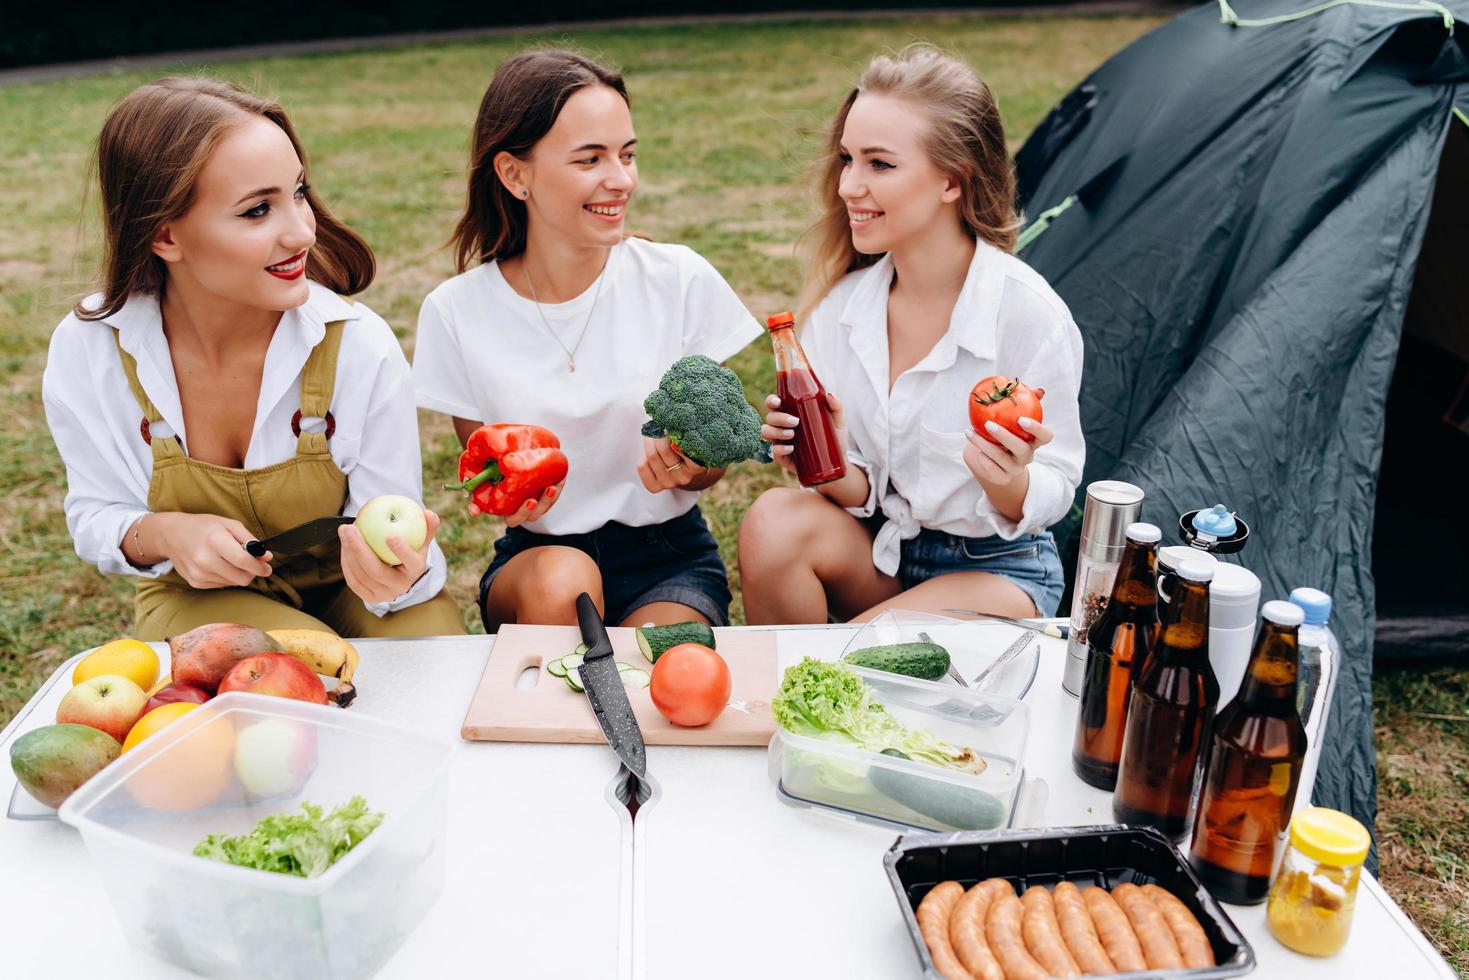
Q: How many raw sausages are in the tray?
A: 8